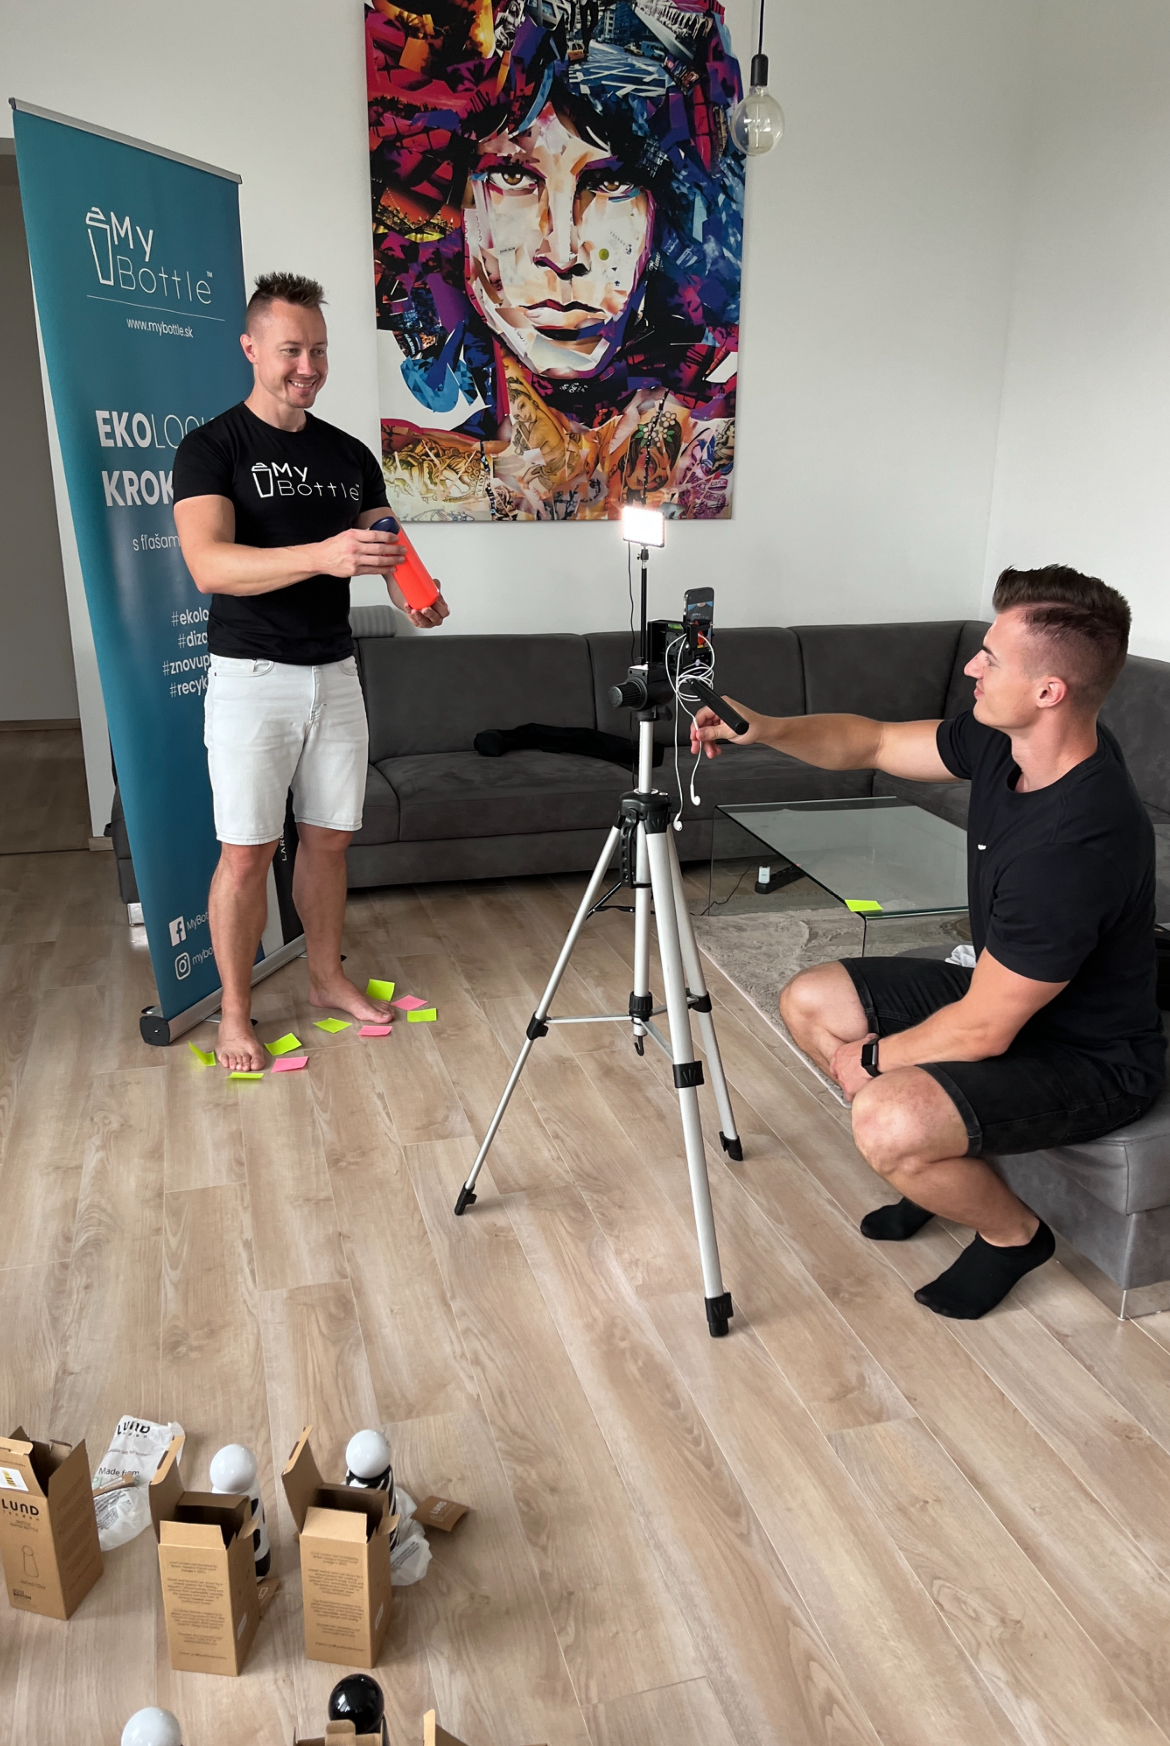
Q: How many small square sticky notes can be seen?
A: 10